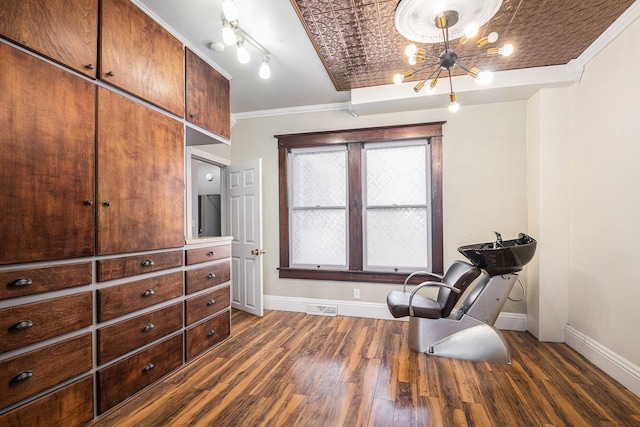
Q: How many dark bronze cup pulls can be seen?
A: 11